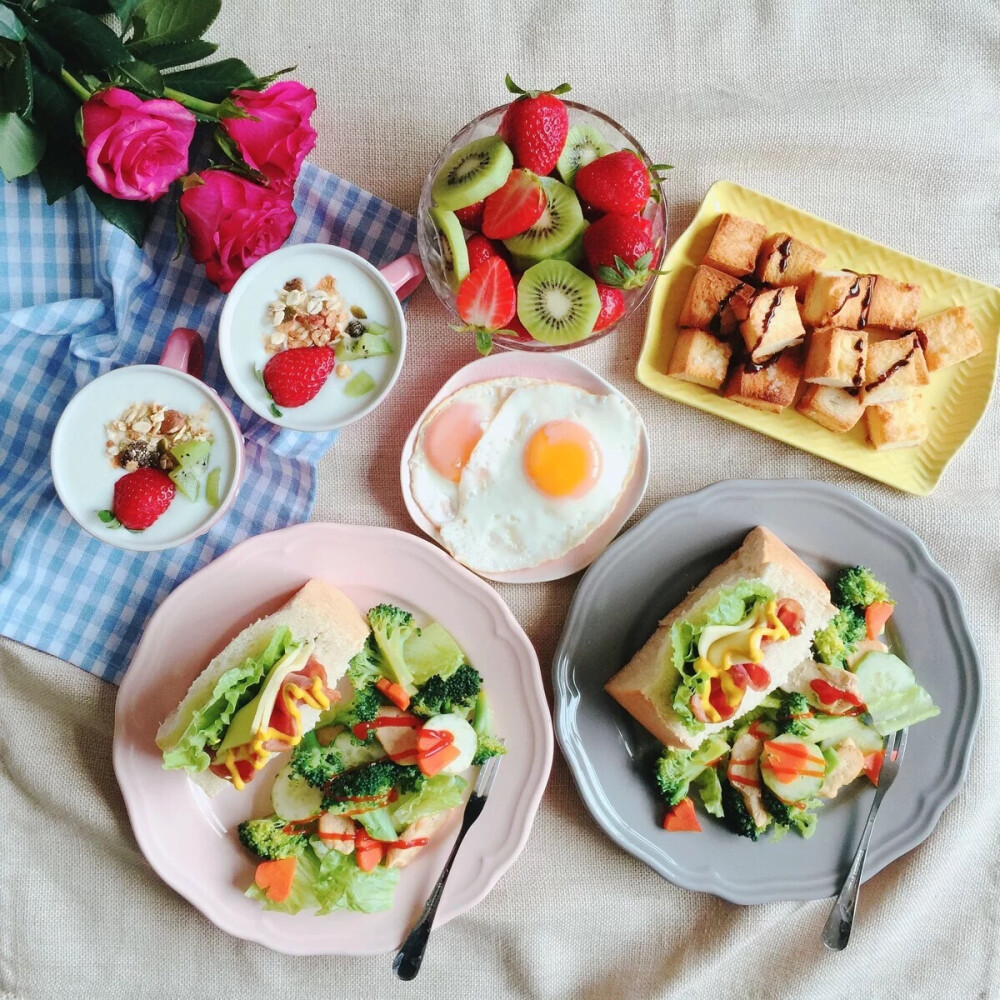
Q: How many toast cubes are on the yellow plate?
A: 13